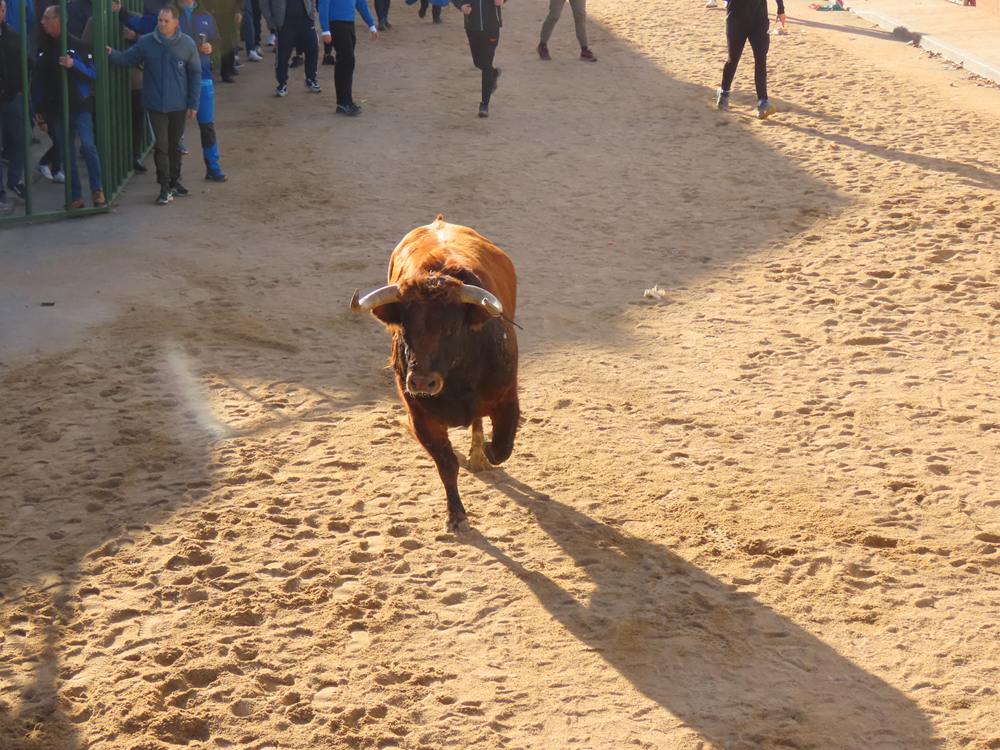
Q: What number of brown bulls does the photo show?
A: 1